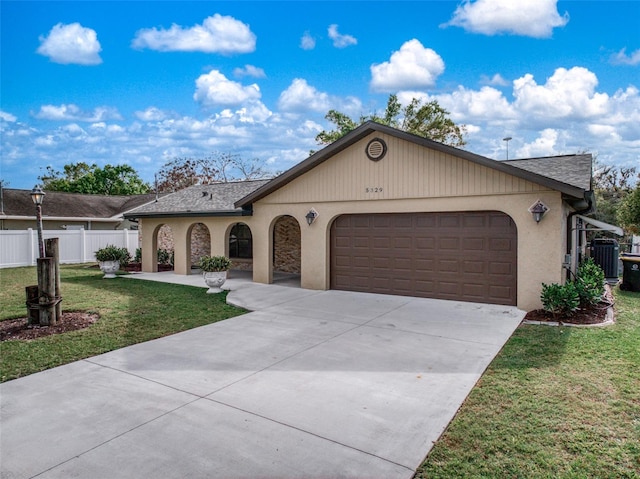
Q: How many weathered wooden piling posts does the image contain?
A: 3